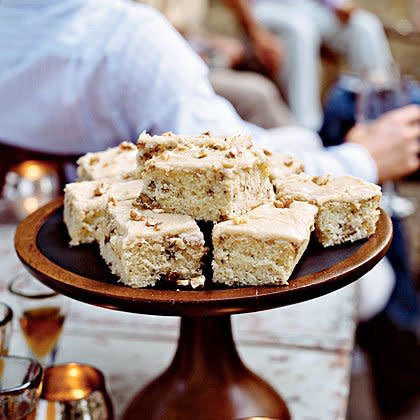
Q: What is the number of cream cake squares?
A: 8